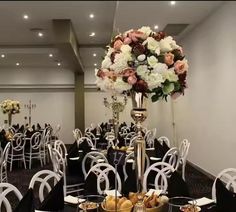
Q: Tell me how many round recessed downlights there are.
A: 12